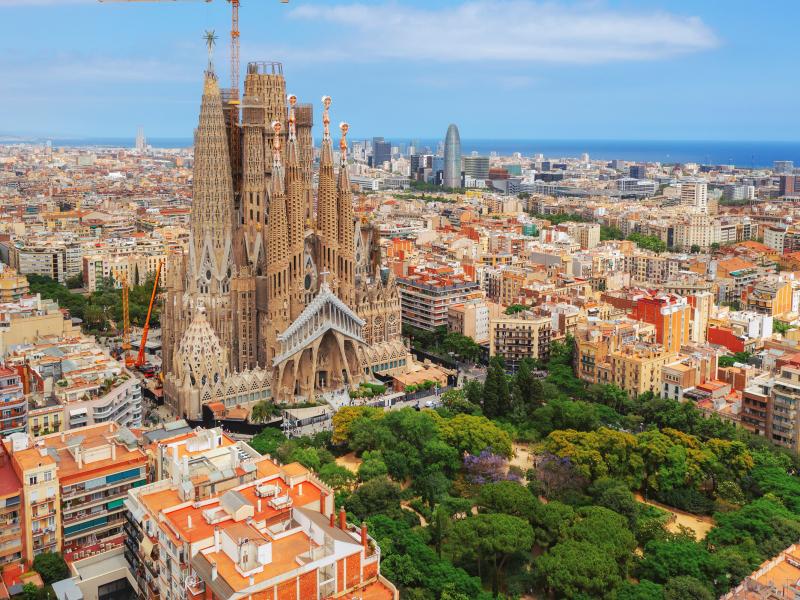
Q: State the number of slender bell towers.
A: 4